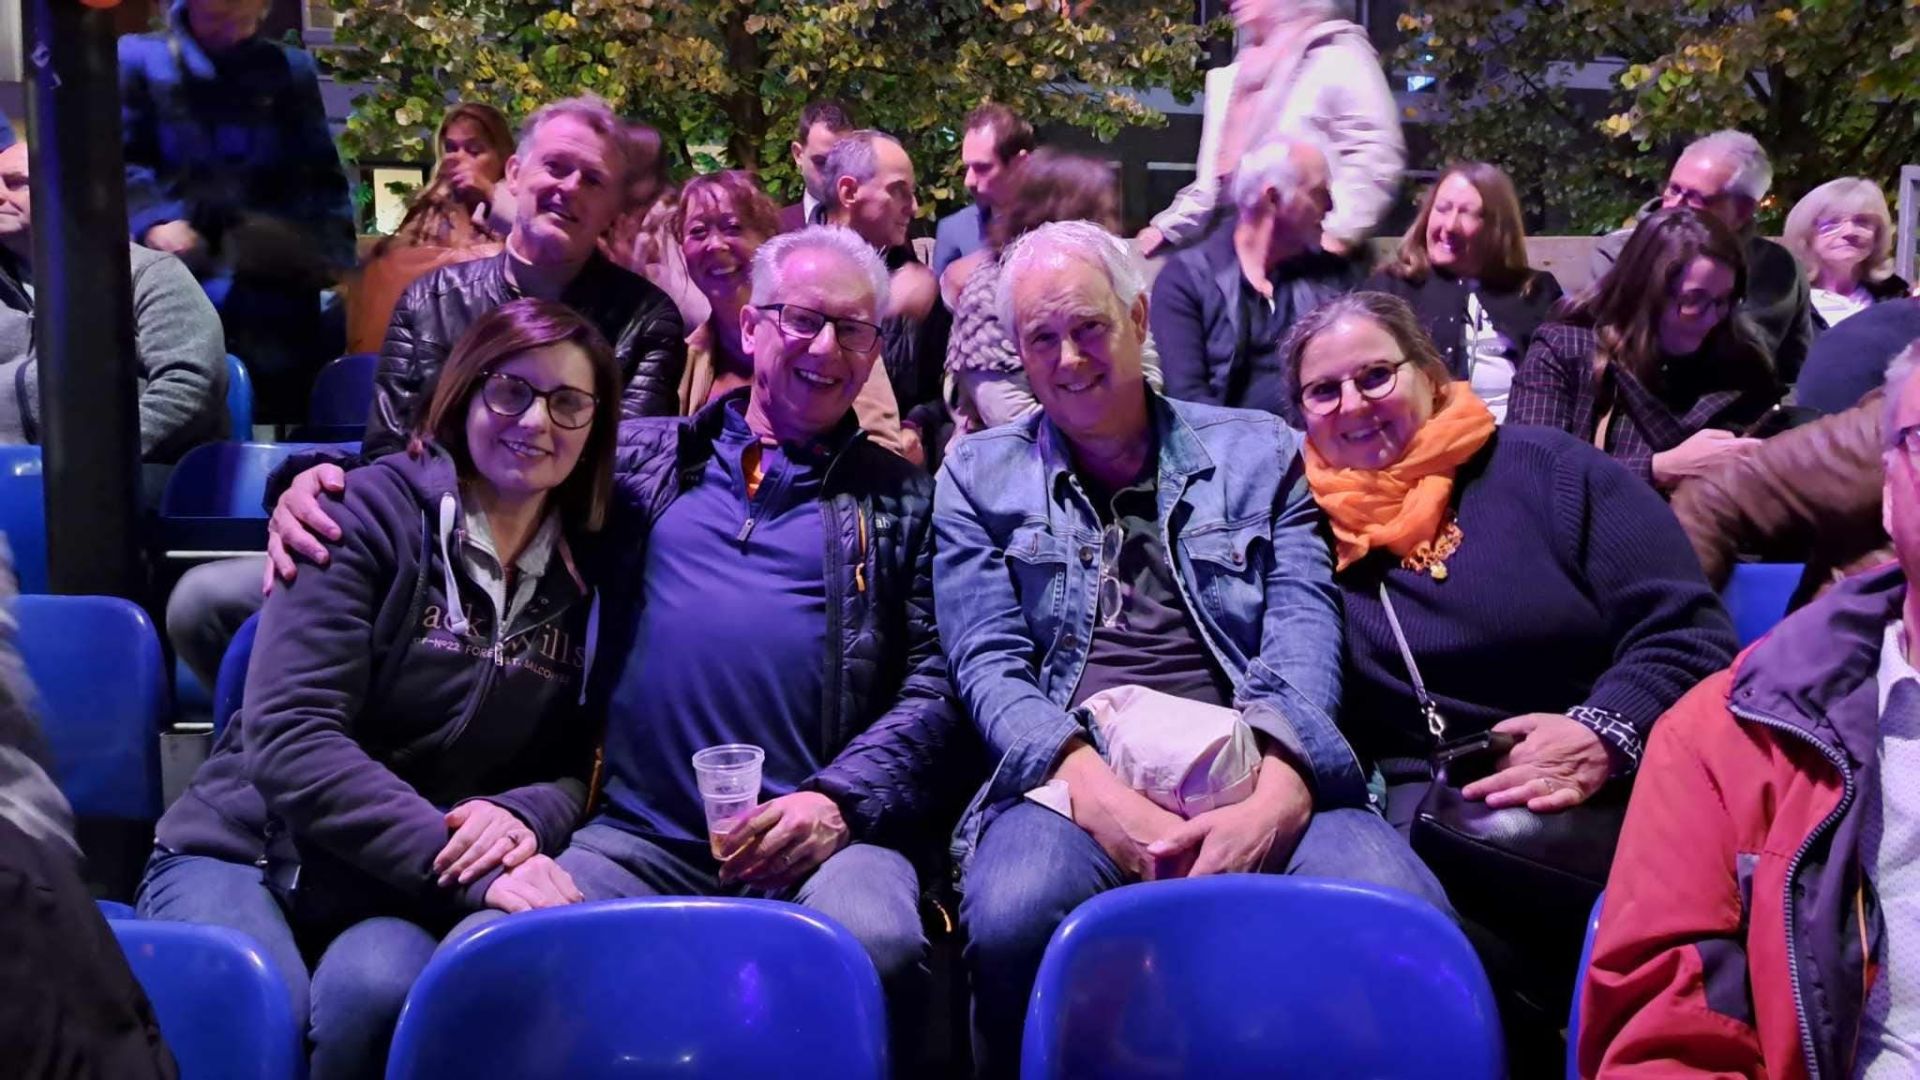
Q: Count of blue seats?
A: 11